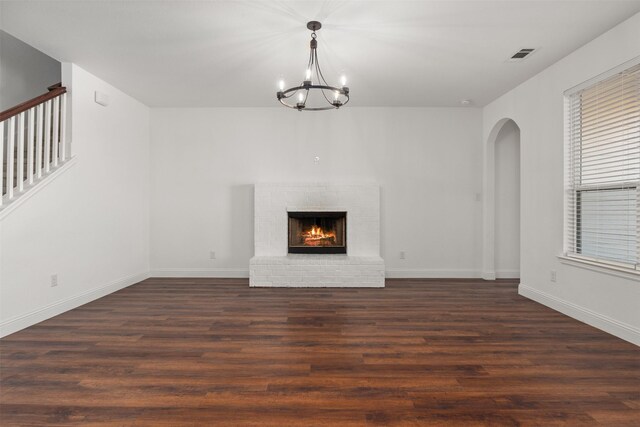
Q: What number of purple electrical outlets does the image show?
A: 0